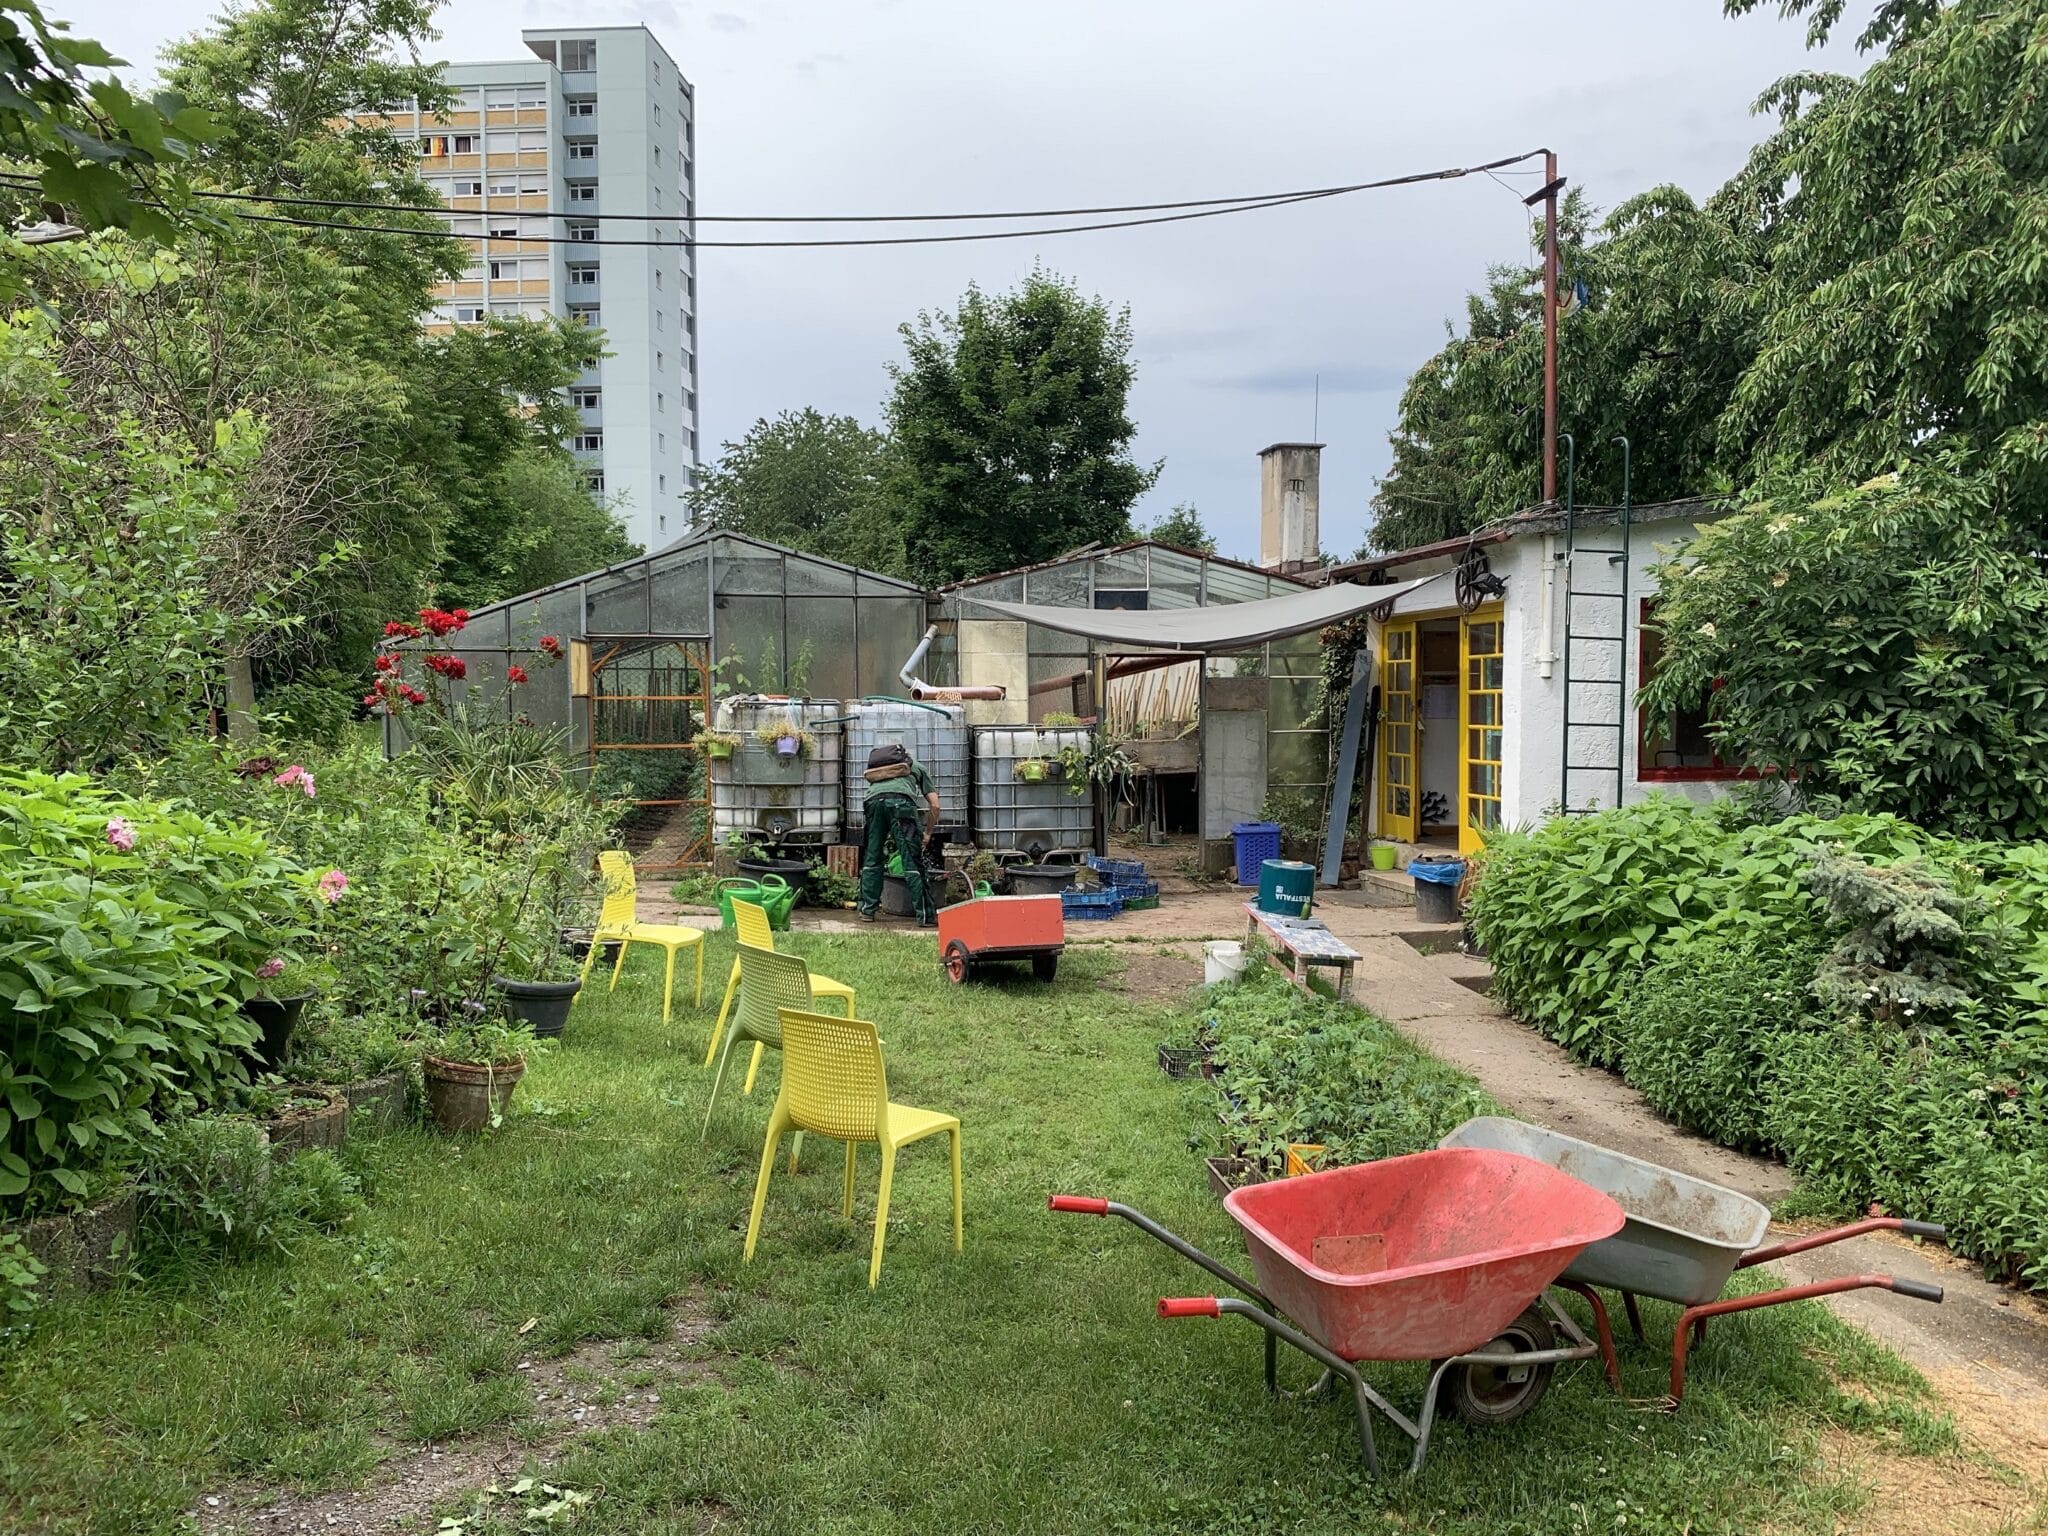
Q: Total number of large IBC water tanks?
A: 3